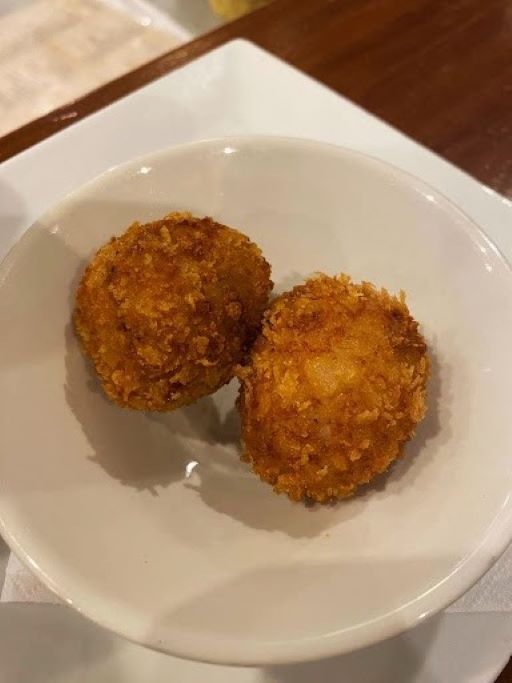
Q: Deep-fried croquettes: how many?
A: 2